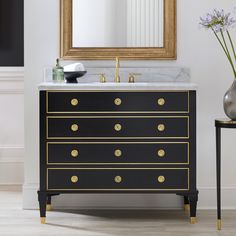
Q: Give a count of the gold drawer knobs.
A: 12